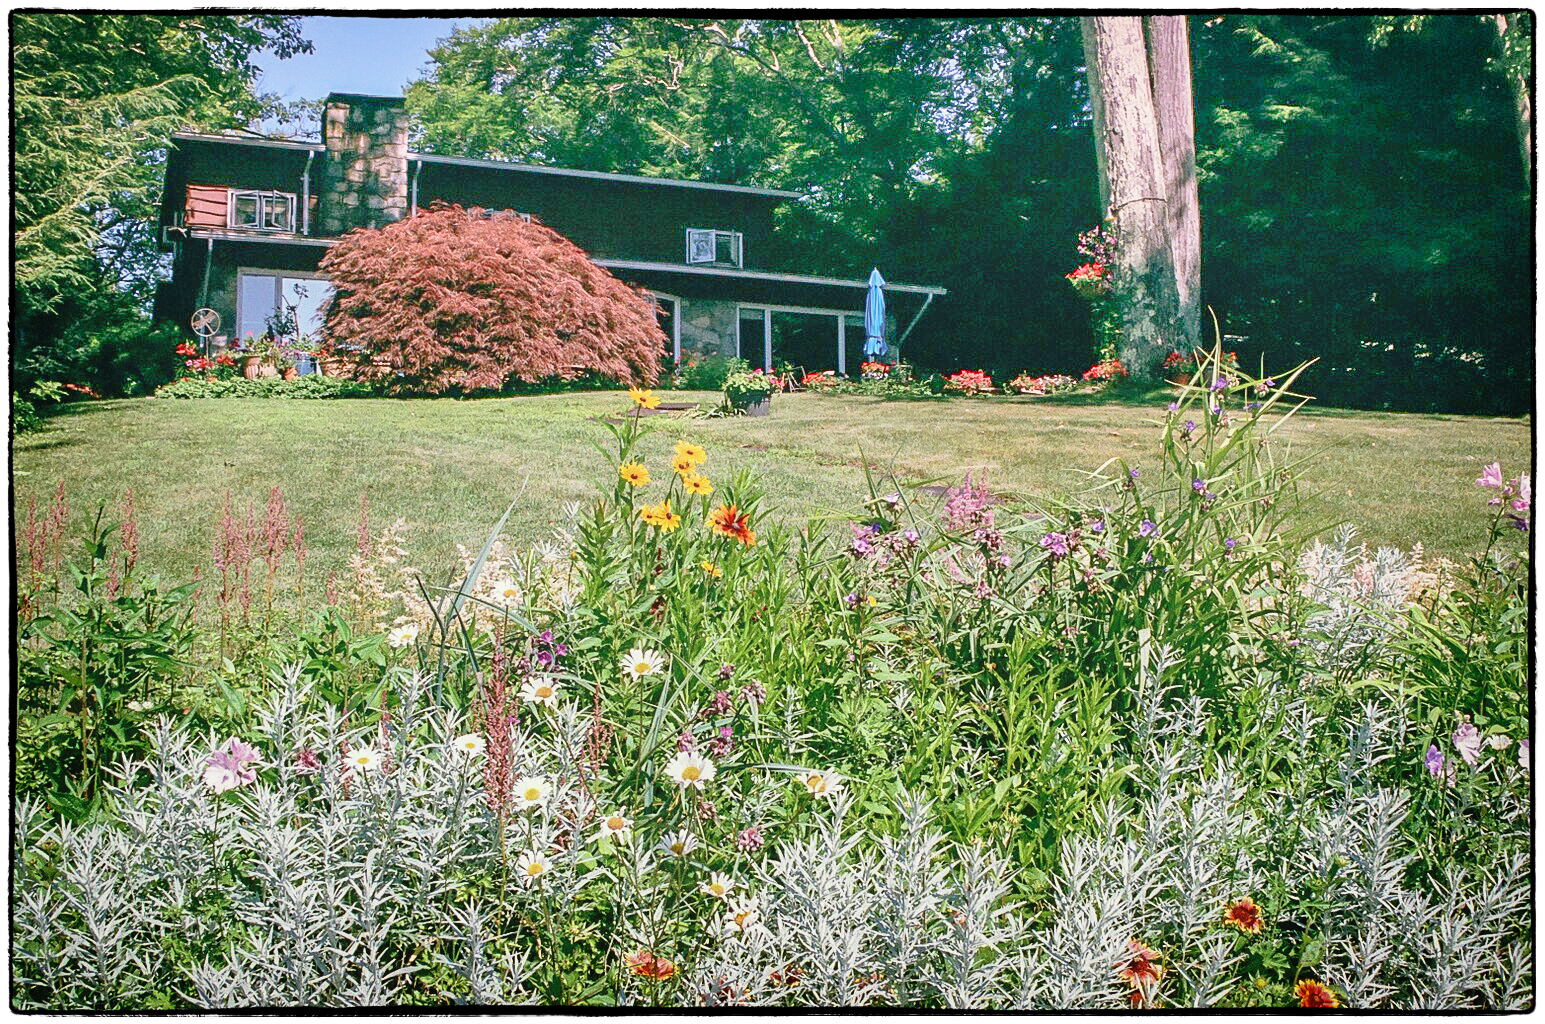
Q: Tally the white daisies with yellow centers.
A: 14